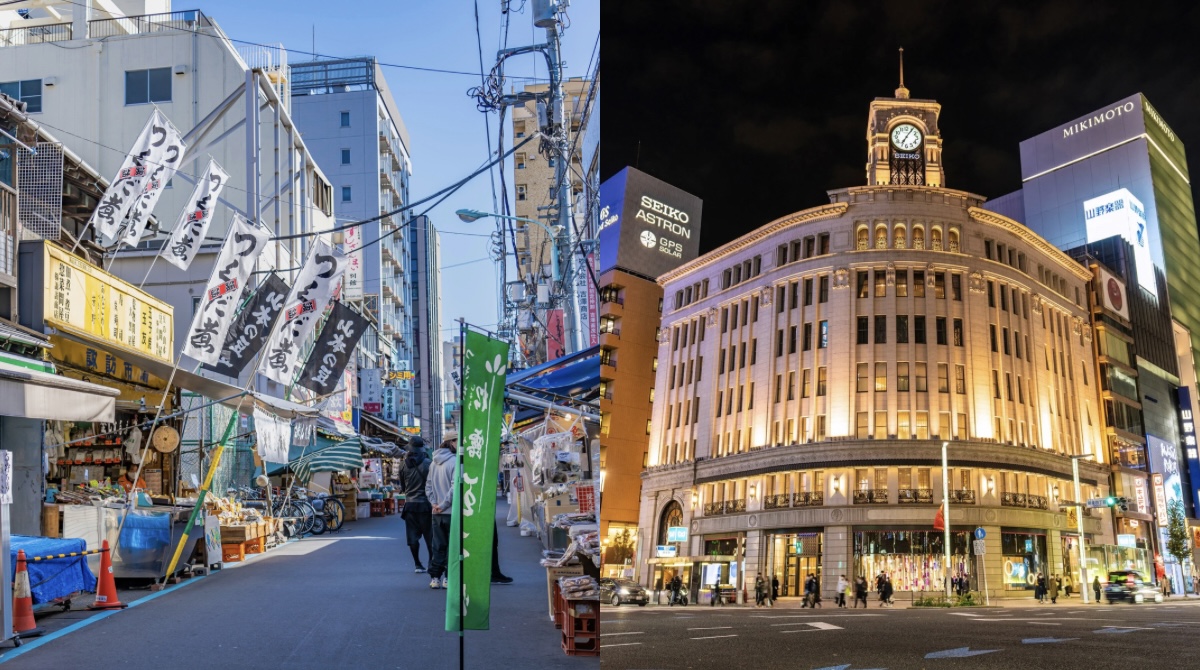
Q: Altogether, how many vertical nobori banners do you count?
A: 8